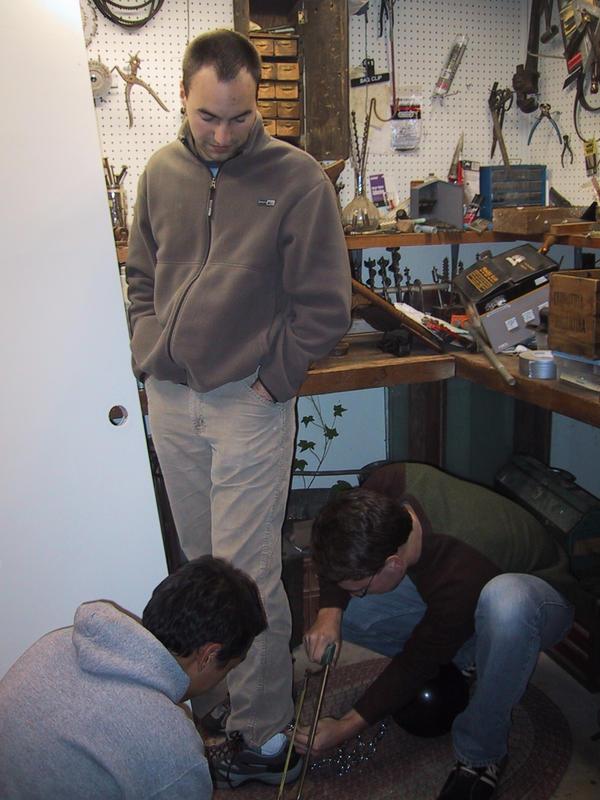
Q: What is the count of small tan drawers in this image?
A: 10